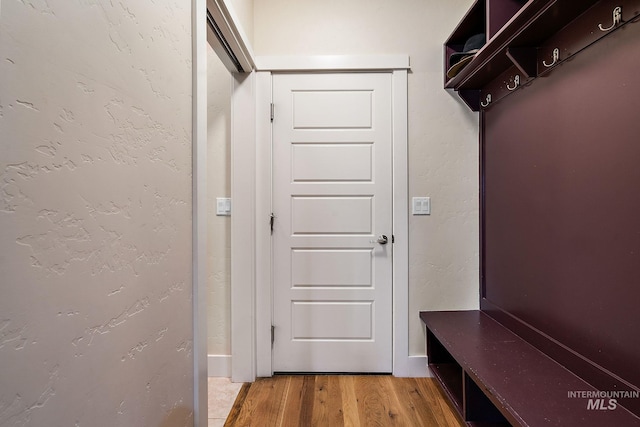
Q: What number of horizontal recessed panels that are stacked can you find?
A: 5